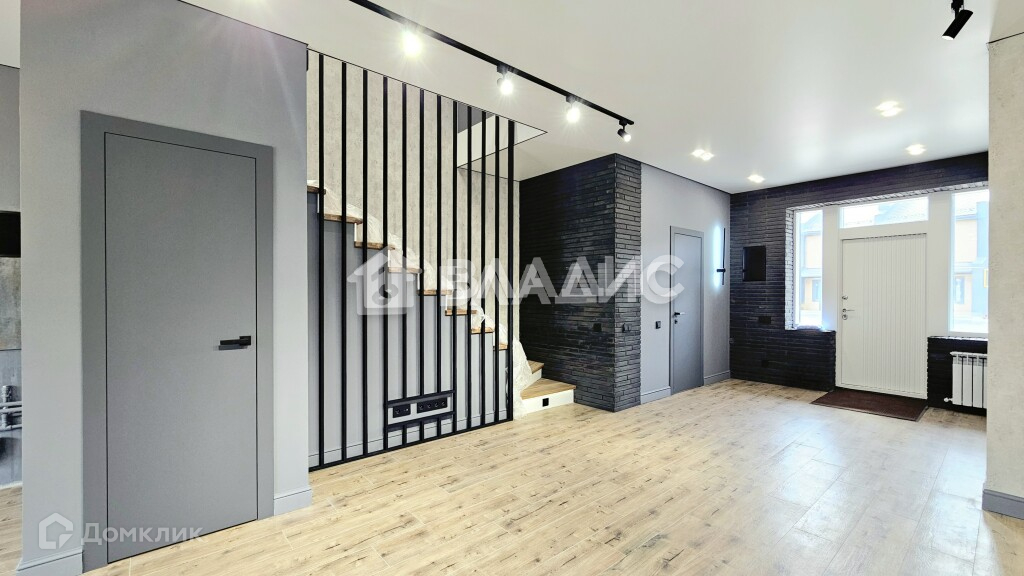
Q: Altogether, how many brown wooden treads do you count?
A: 10